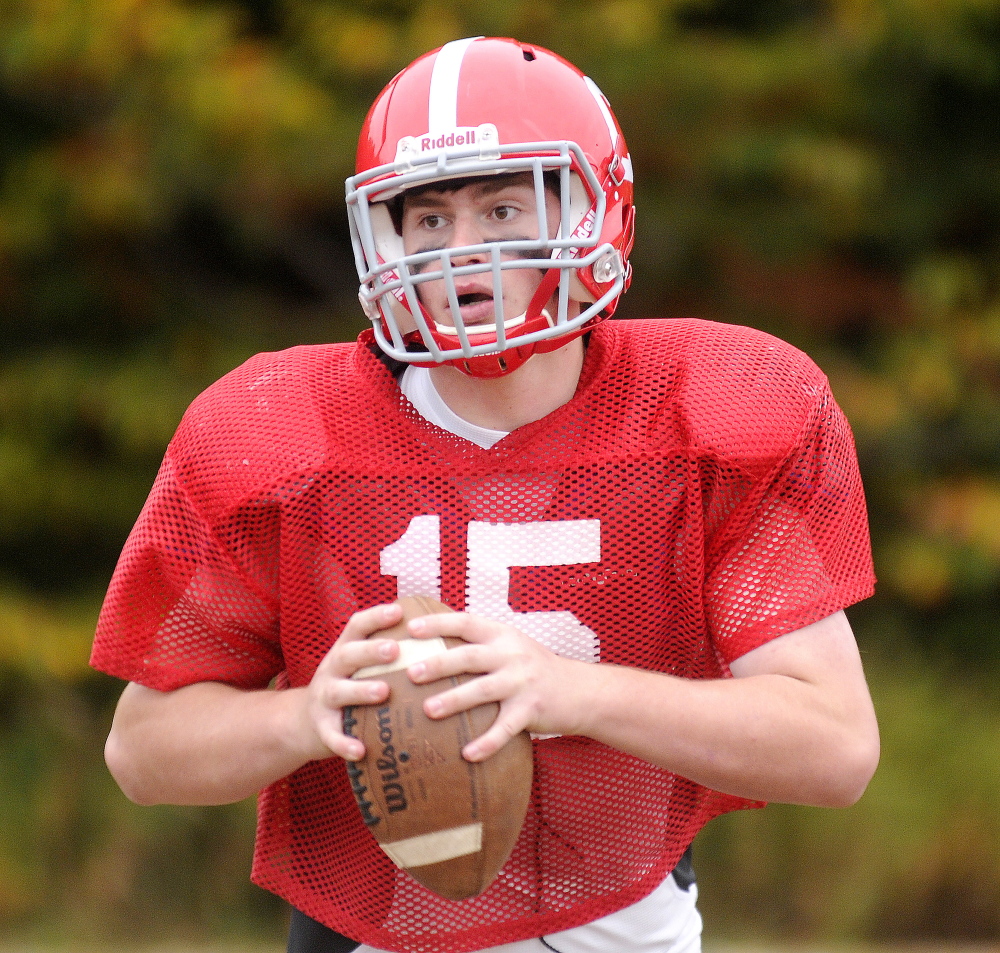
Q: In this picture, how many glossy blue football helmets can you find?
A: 0